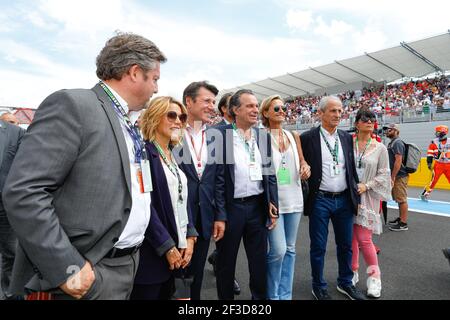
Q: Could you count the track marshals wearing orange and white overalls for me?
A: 1